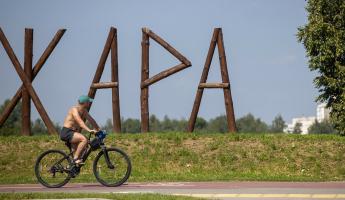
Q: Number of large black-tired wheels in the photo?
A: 2